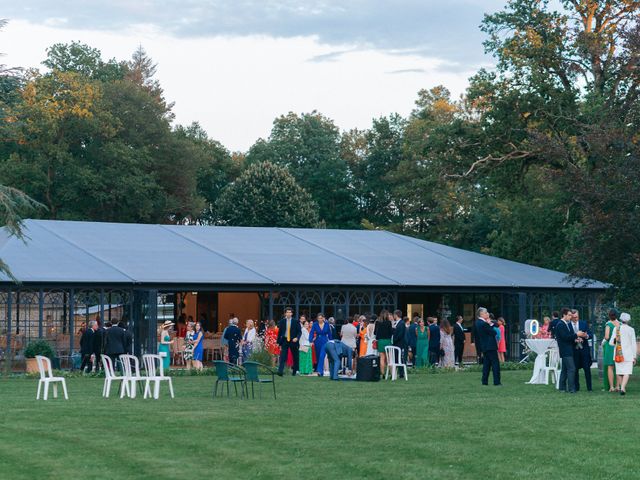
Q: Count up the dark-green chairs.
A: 2